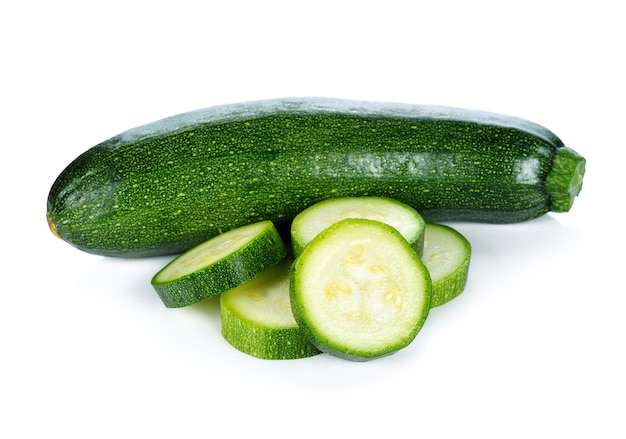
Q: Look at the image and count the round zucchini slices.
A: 5